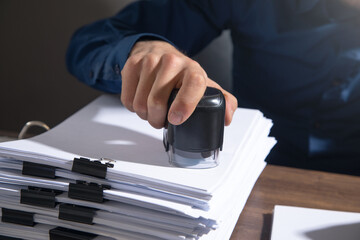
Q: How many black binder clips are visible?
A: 7